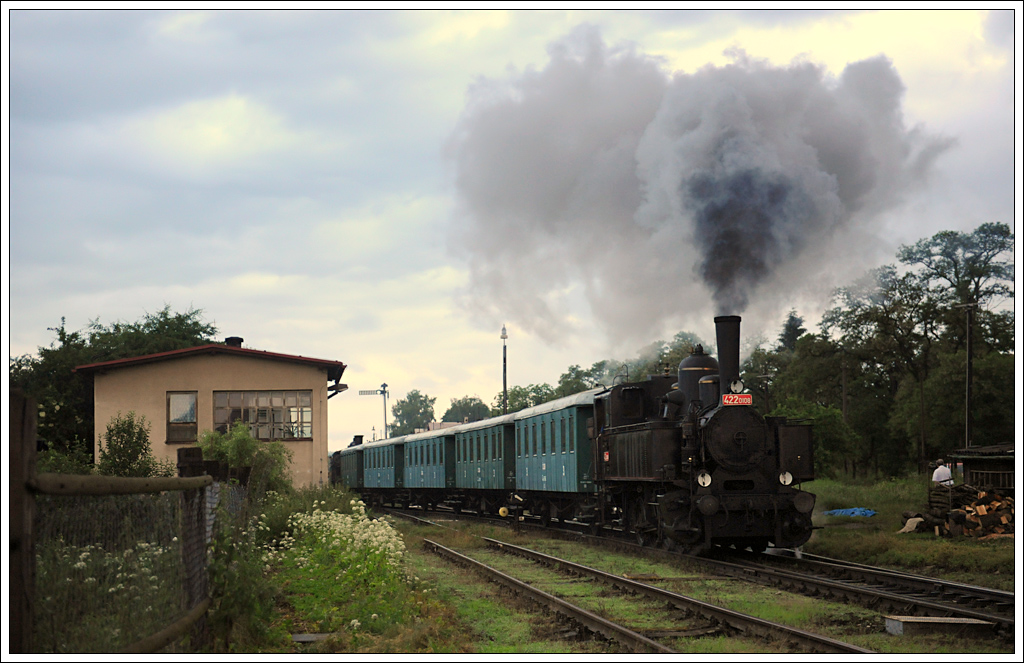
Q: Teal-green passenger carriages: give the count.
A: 5